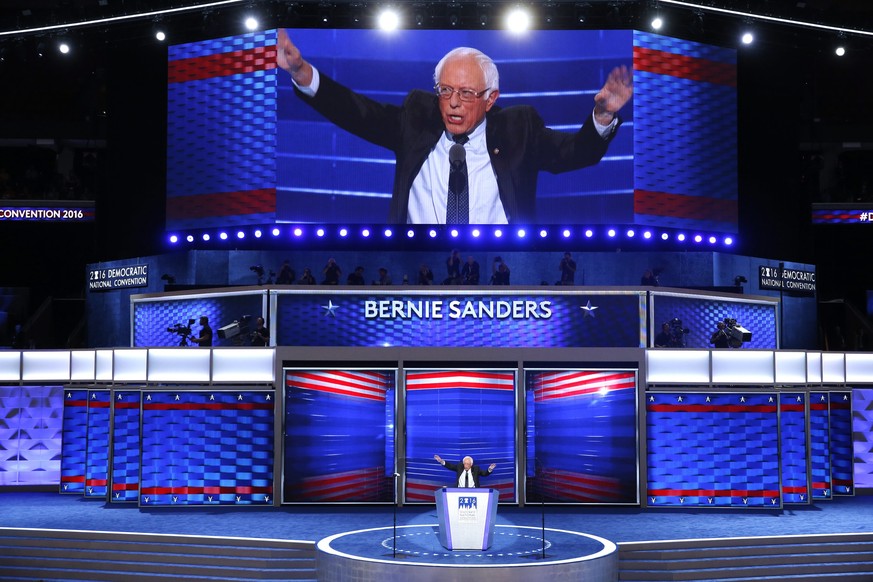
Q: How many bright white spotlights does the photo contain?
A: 8